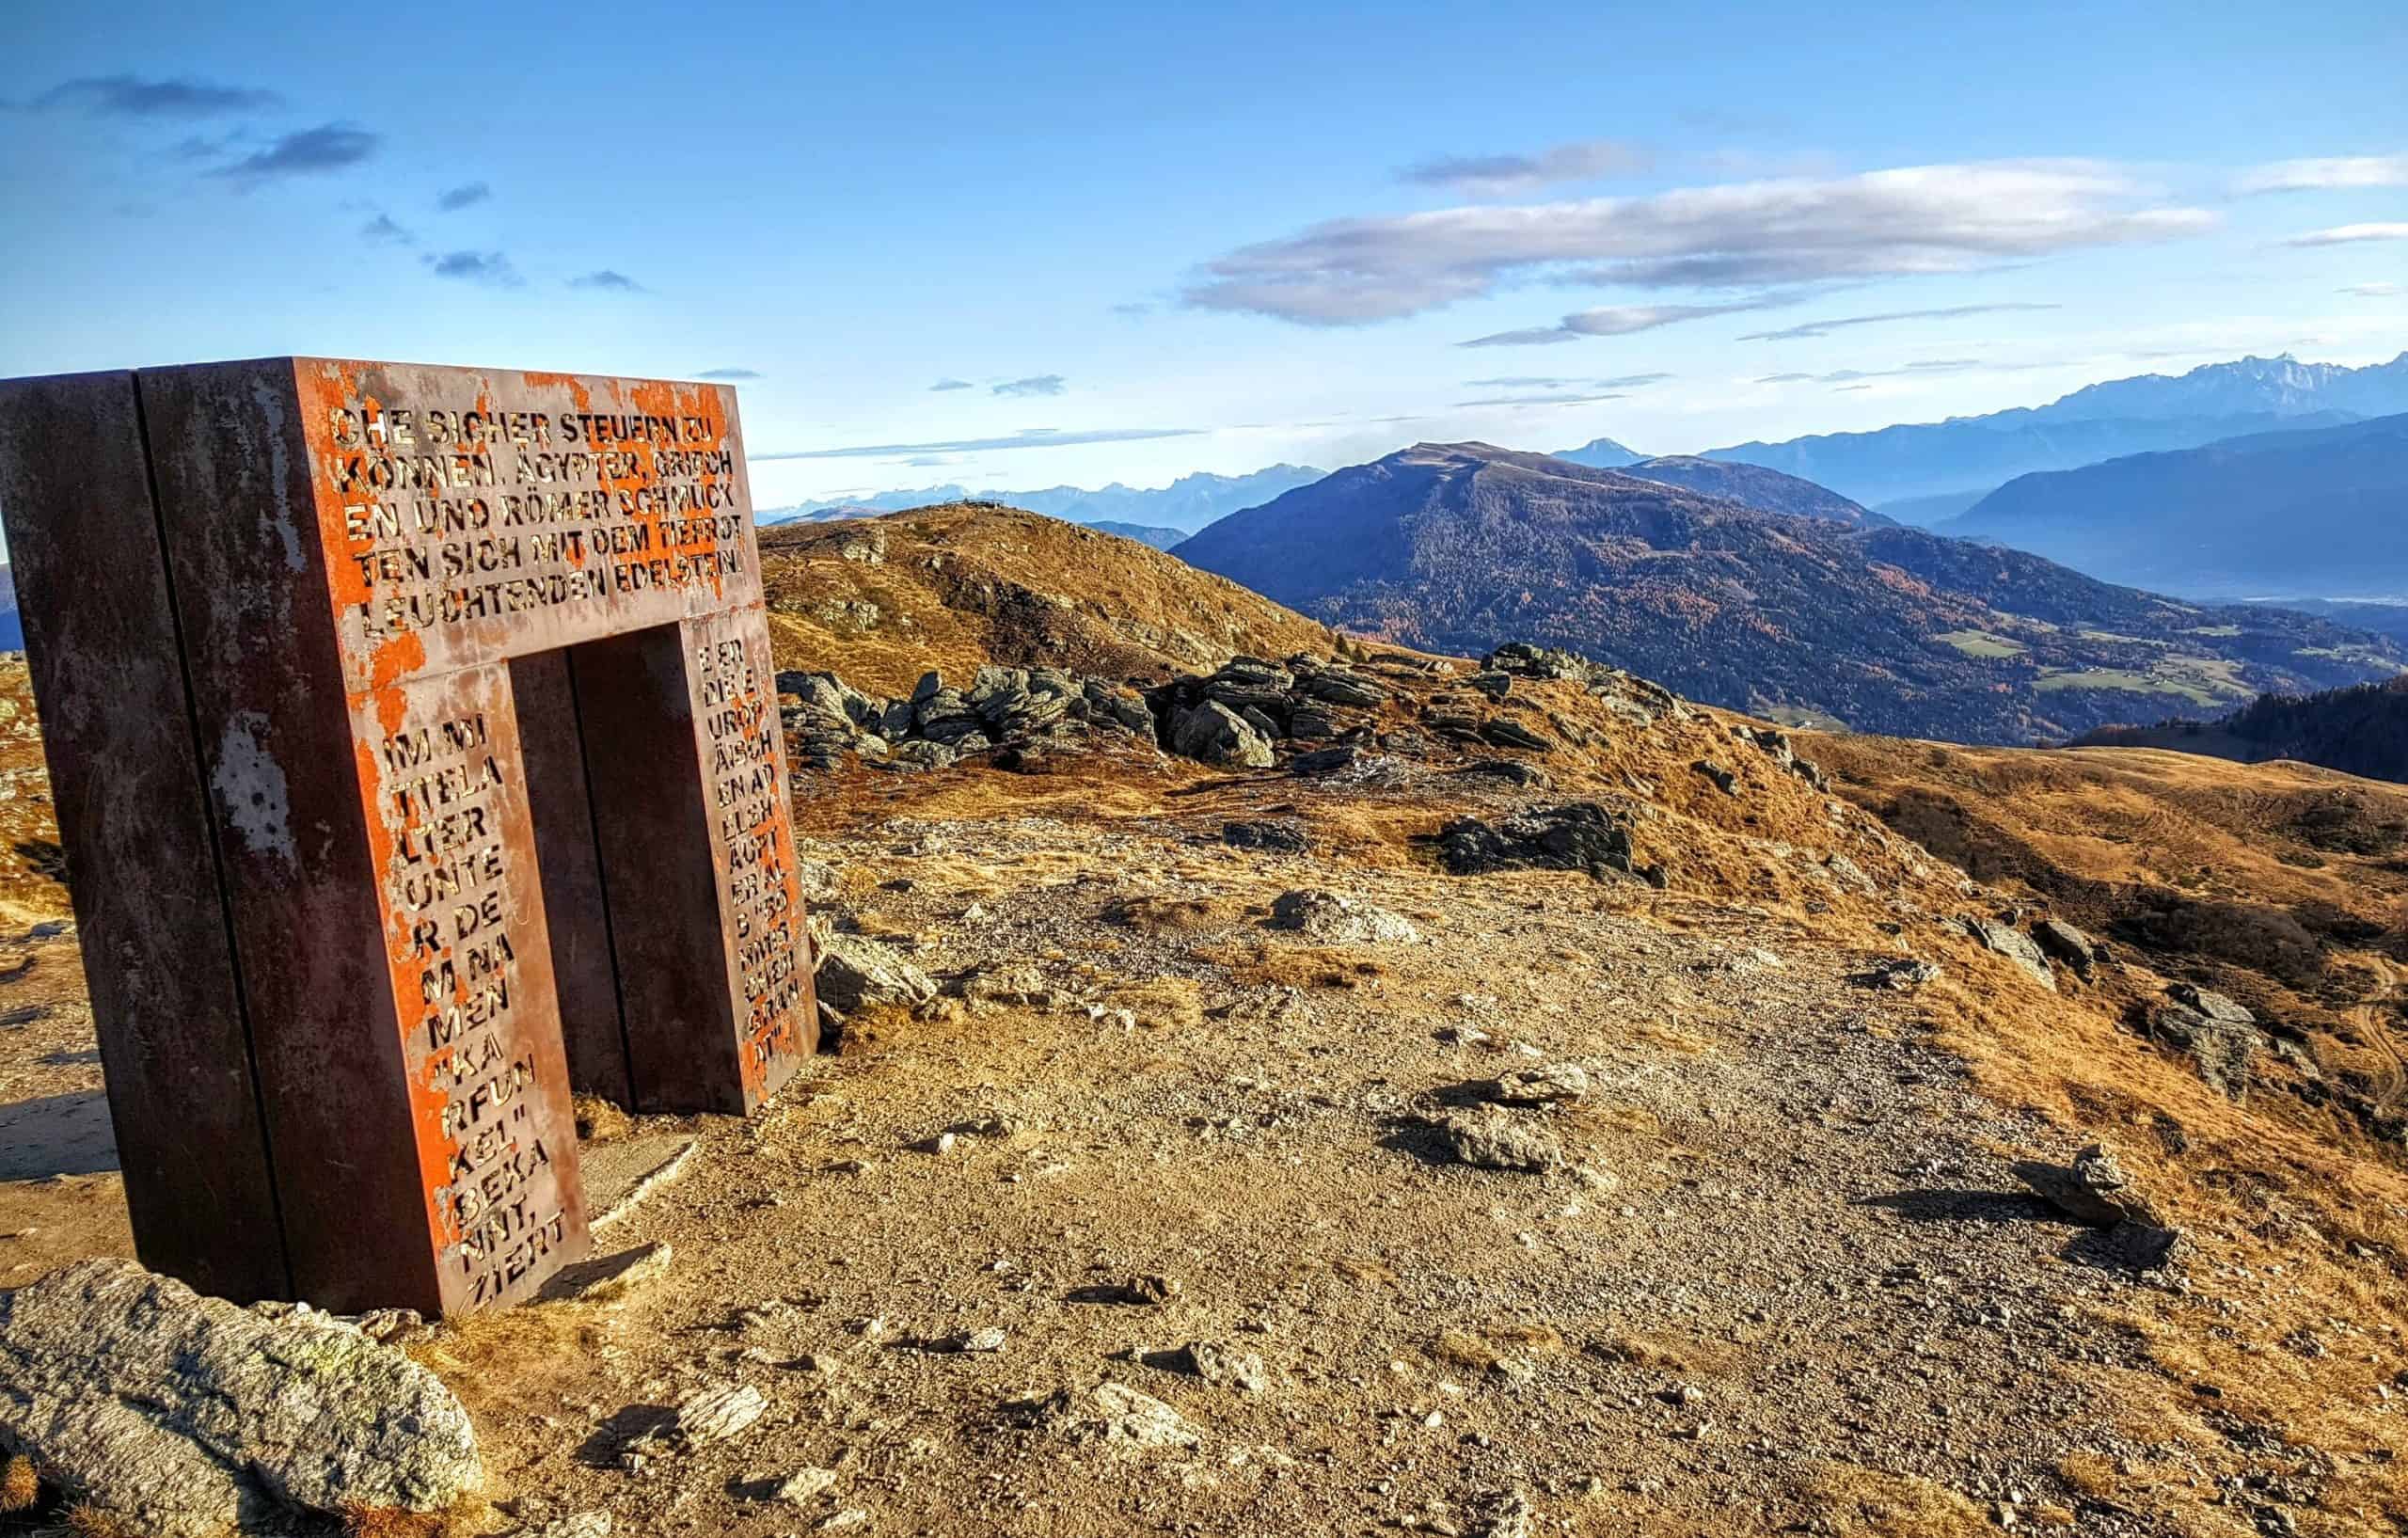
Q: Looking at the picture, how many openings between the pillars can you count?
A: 1